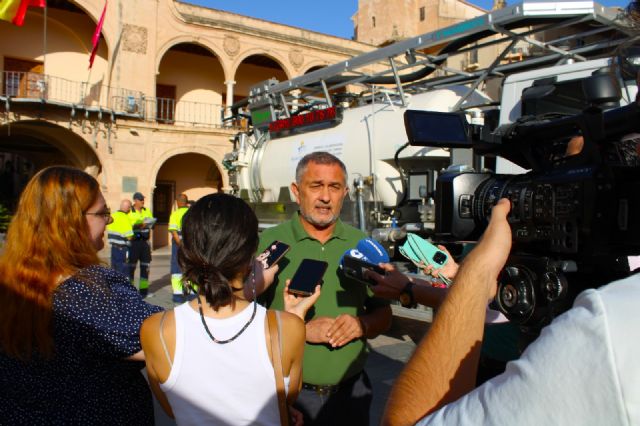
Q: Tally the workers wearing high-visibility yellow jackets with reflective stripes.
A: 3